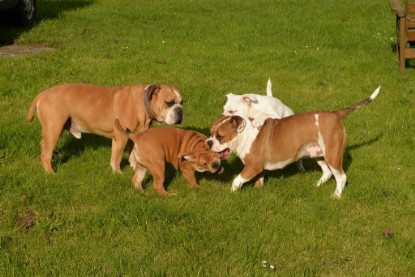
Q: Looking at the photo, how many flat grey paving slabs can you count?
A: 1